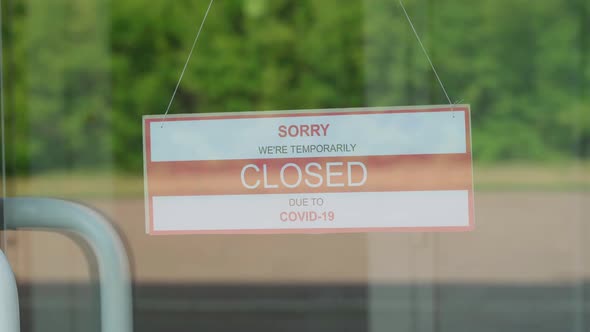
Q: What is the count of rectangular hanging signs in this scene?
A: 1